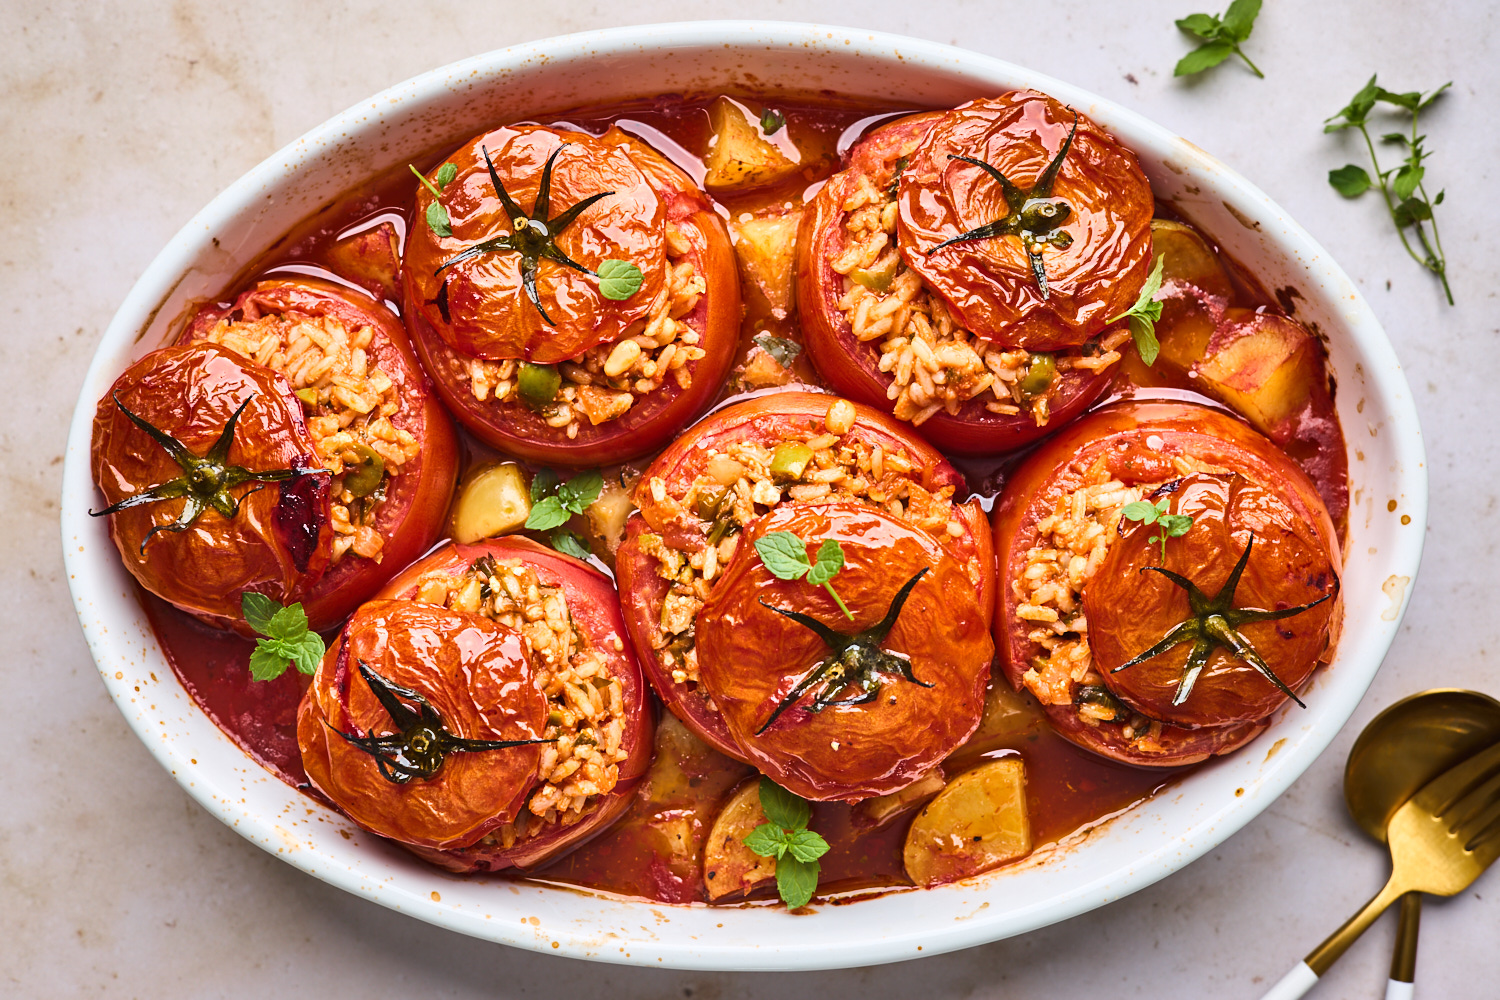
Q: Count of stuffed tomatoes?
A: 6